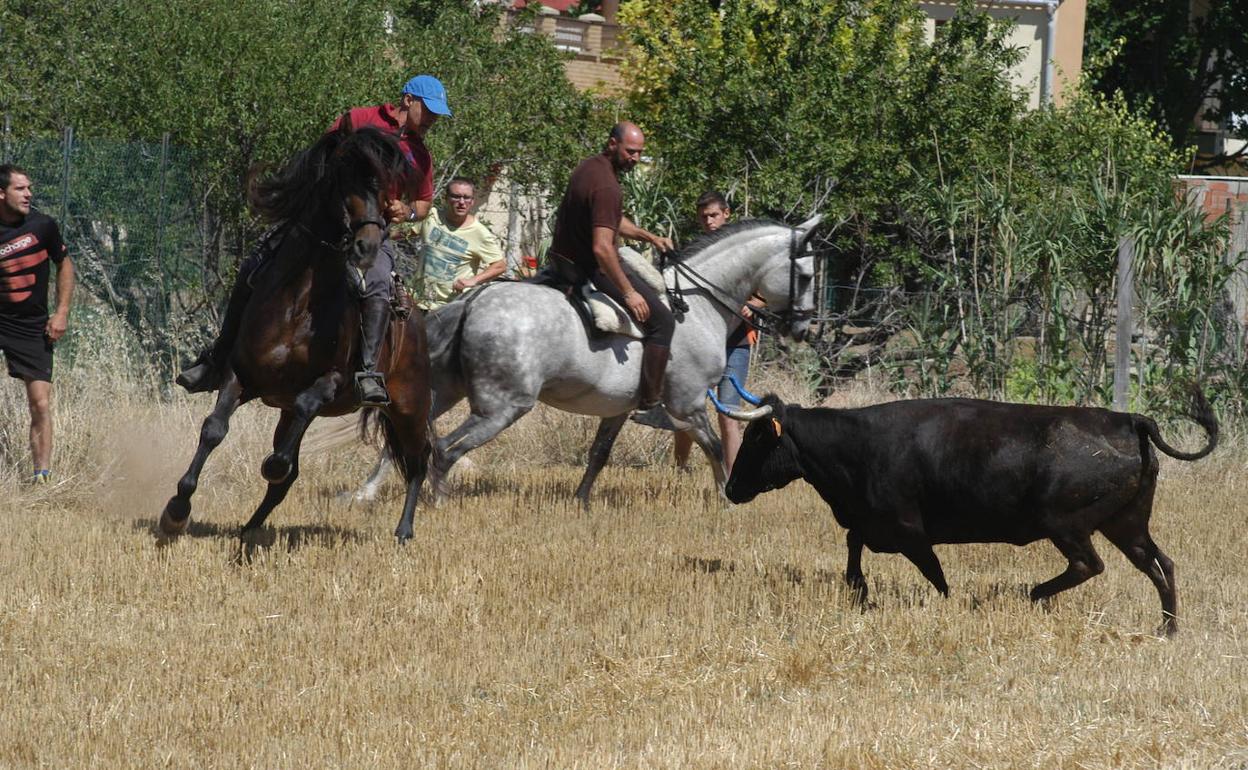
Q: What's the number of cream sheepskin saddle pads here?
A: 1